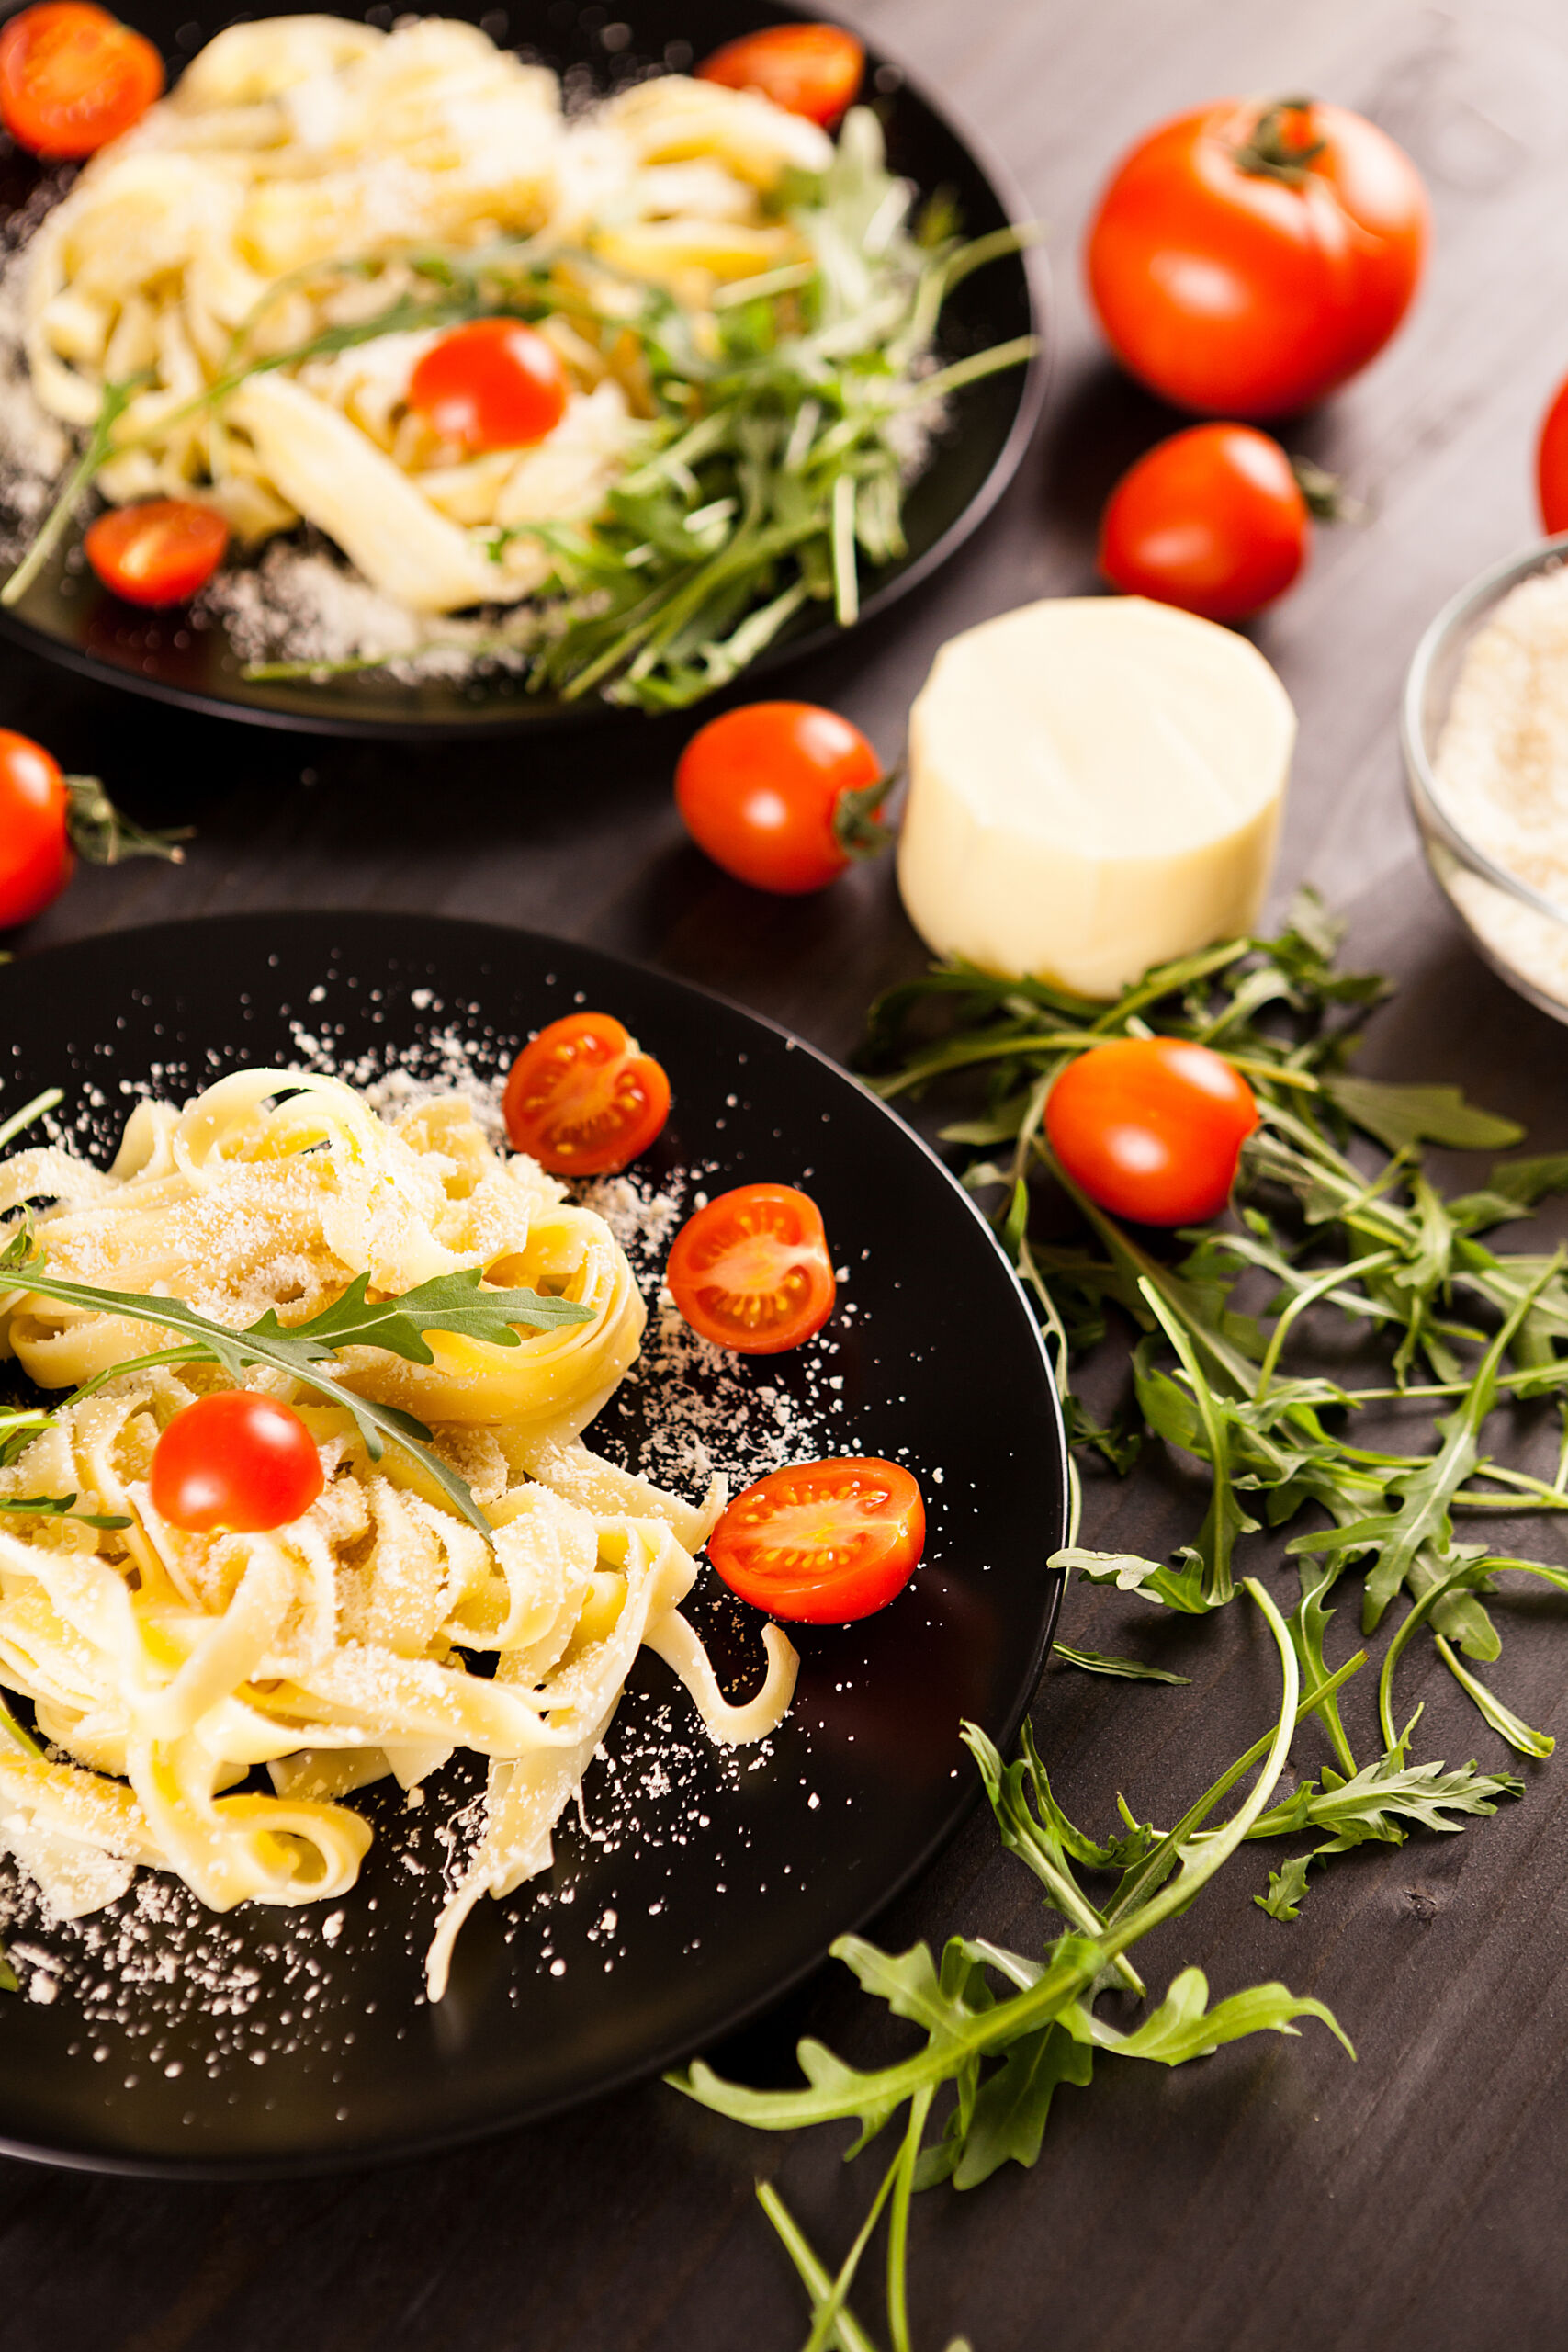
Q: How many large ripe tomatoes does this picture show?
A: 1